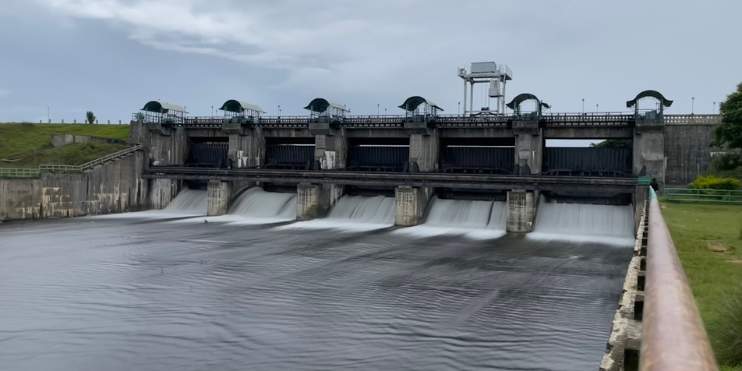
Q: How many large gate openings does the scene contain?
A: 5